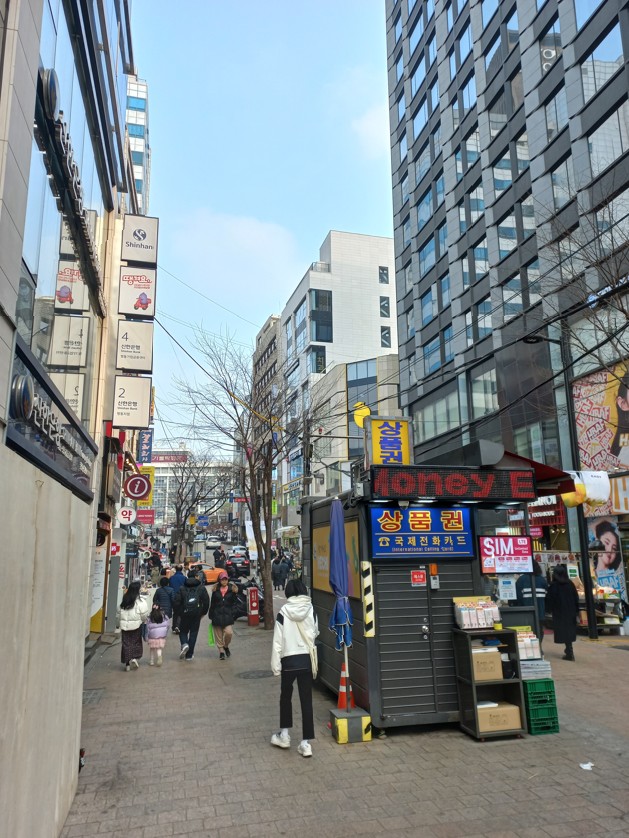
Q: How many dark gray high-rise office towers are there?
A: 1